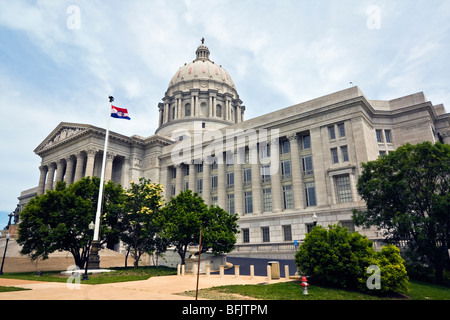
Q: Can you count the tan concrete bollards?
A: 9